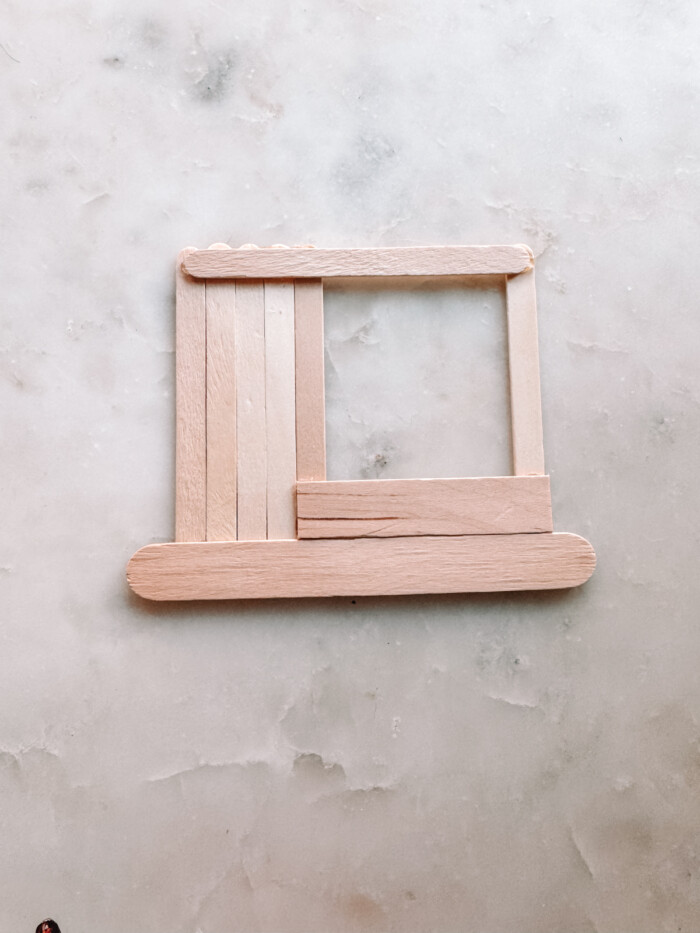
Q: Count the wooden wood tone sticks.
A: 9